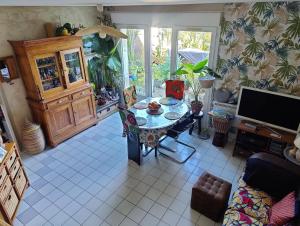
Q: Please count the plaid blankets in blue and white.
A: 0